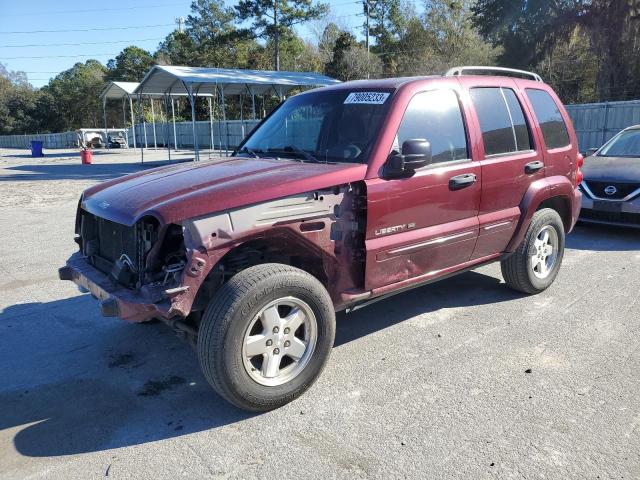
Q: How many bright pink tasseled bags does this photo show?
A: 0